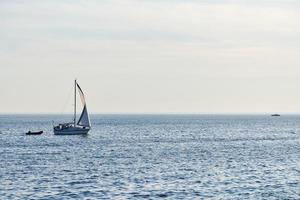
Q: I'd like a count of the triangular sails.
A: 1